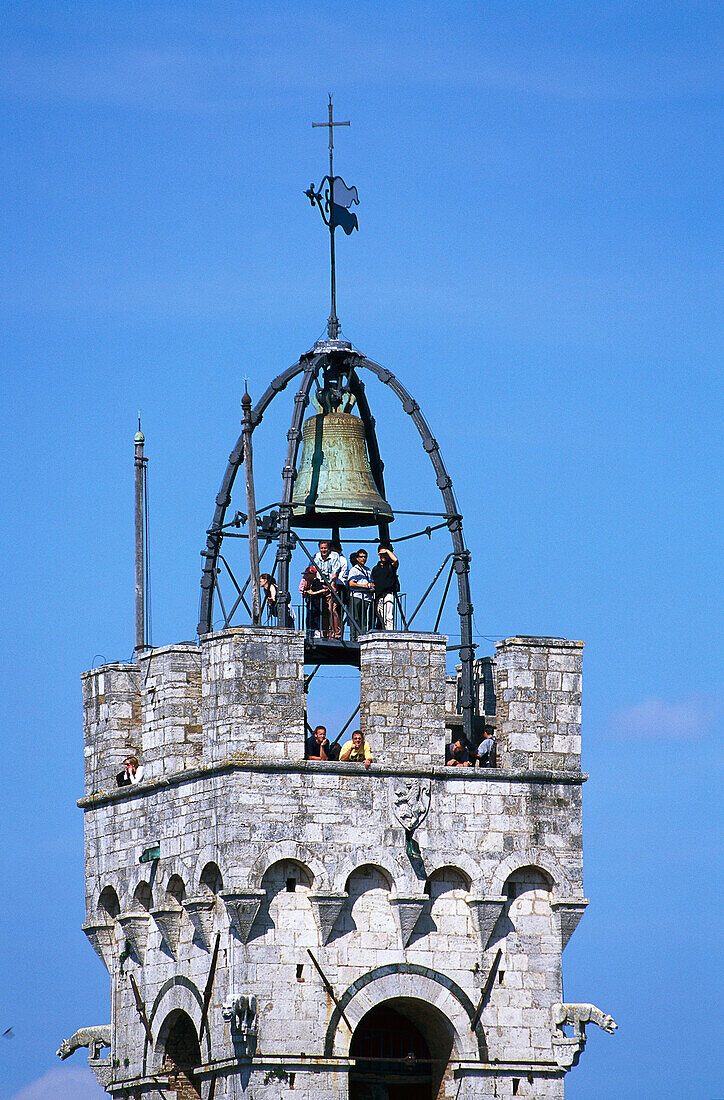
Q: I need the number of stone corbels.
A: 9